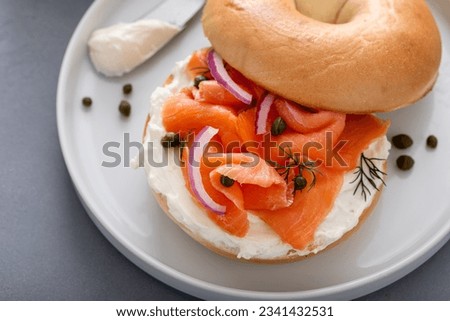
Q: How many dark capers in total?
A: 11